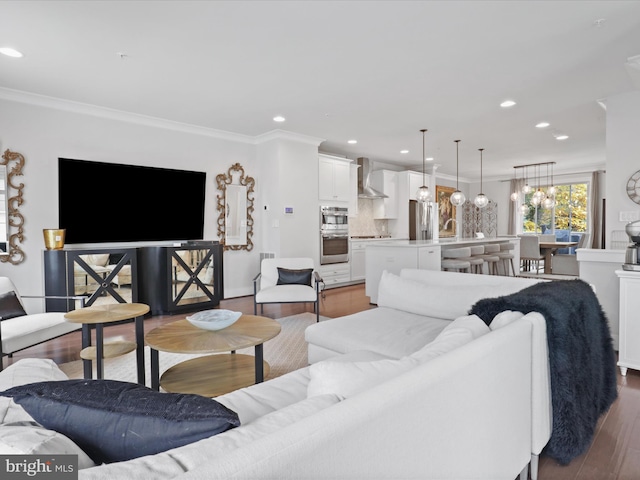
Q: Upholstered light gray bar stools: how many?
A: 4